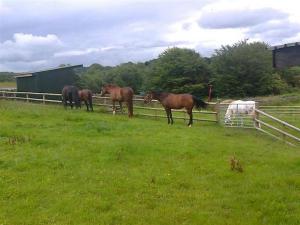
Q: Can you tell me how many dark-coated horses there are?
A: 4